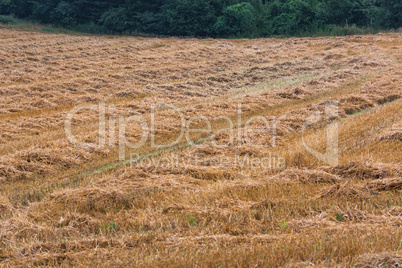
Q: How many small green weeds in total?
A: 4